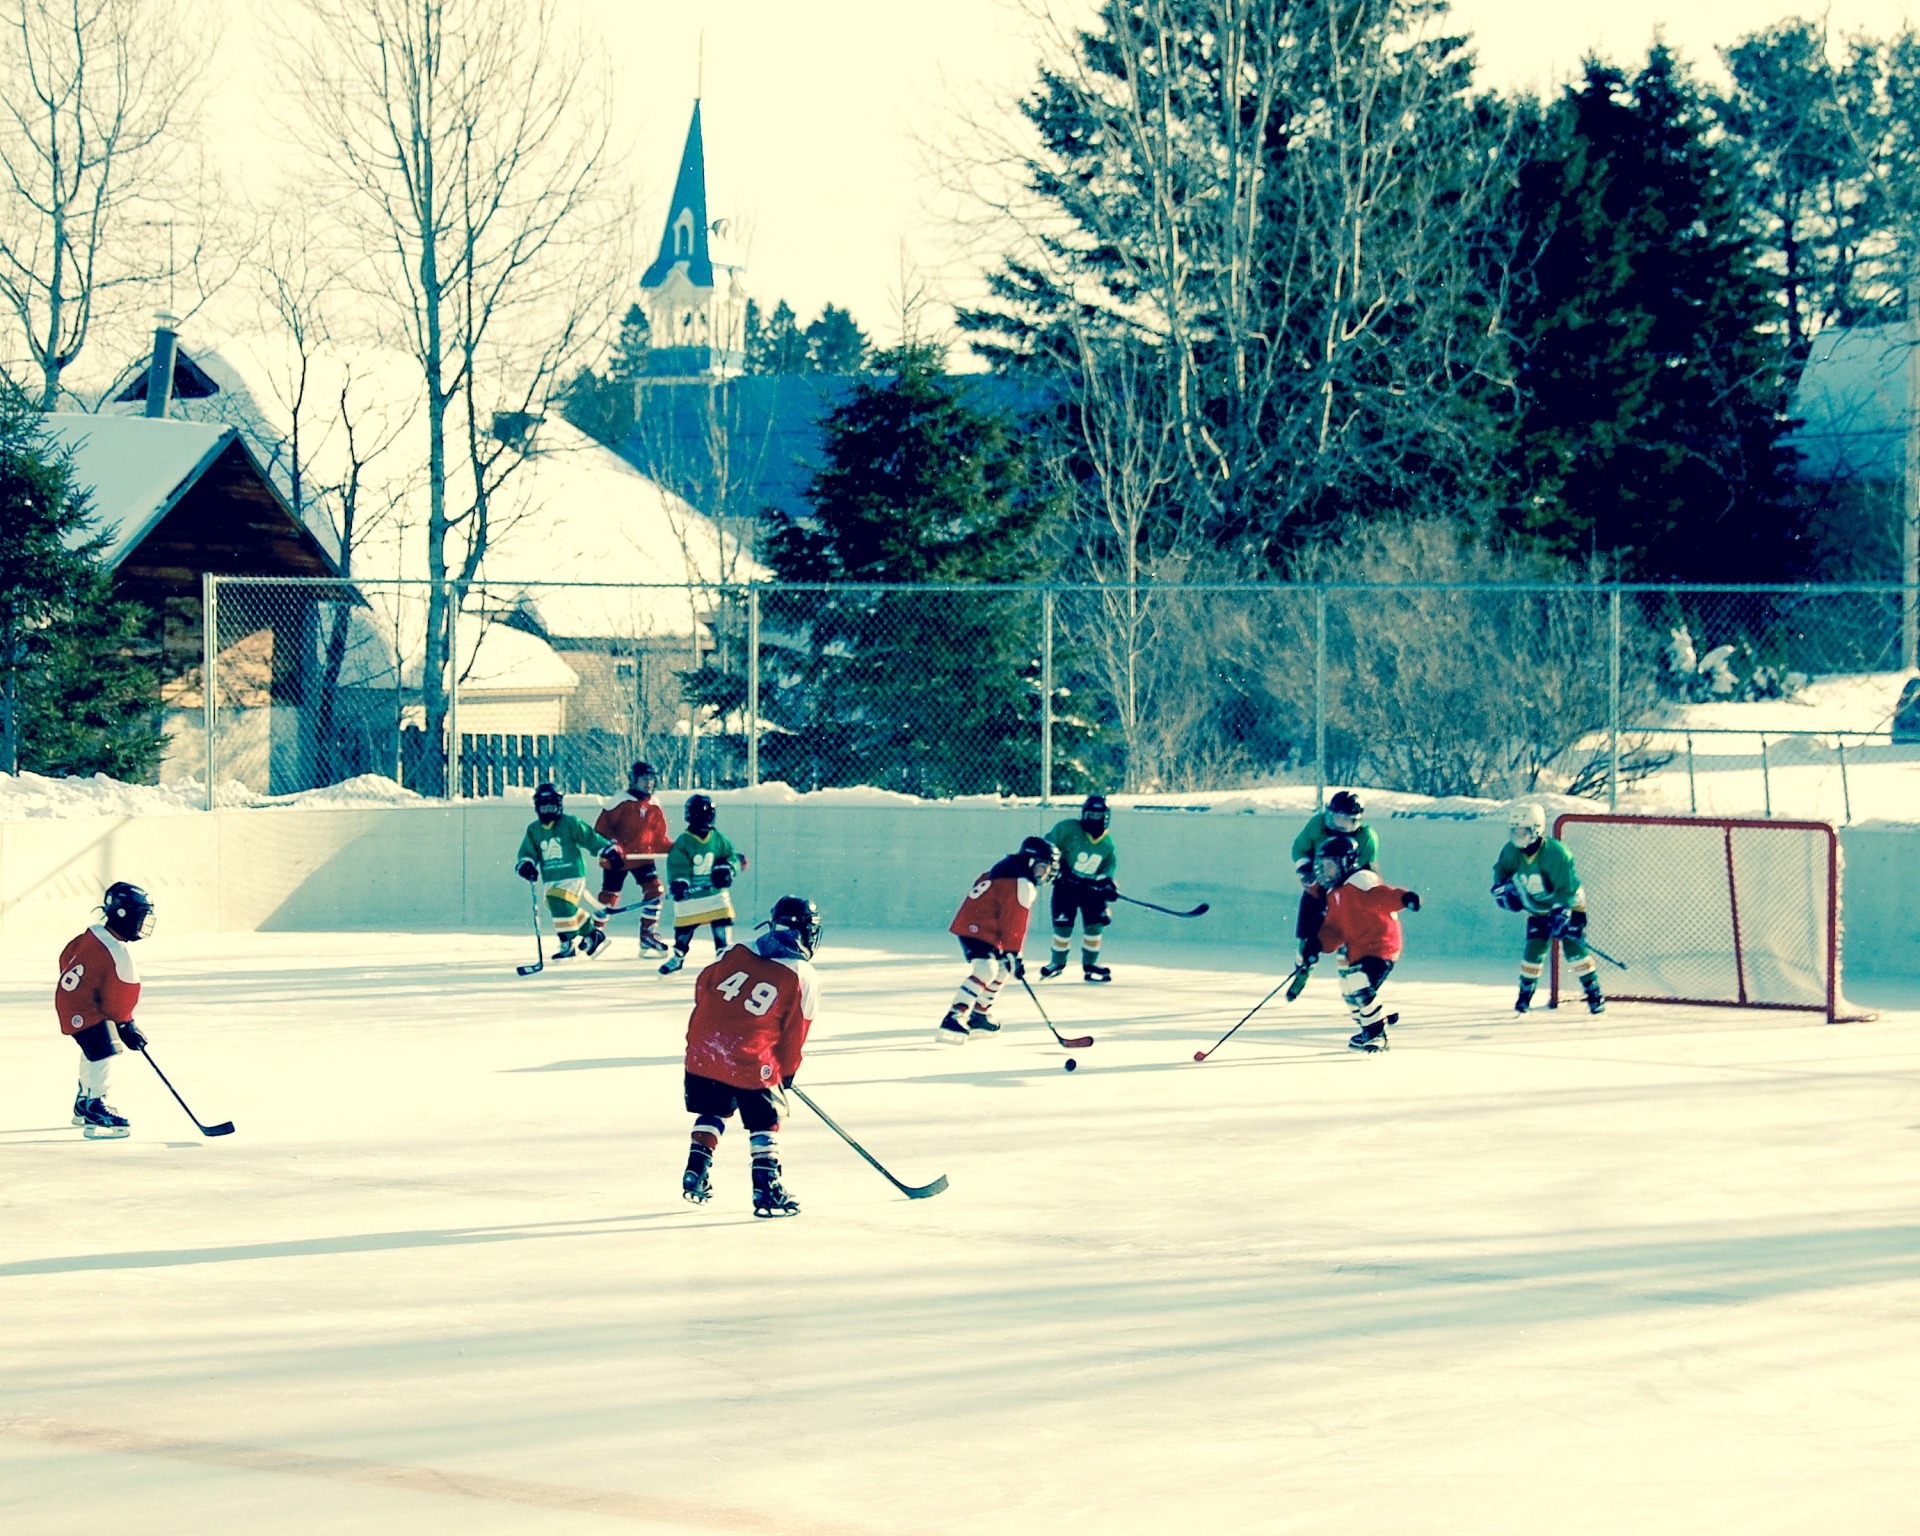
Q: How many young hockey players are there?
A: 10